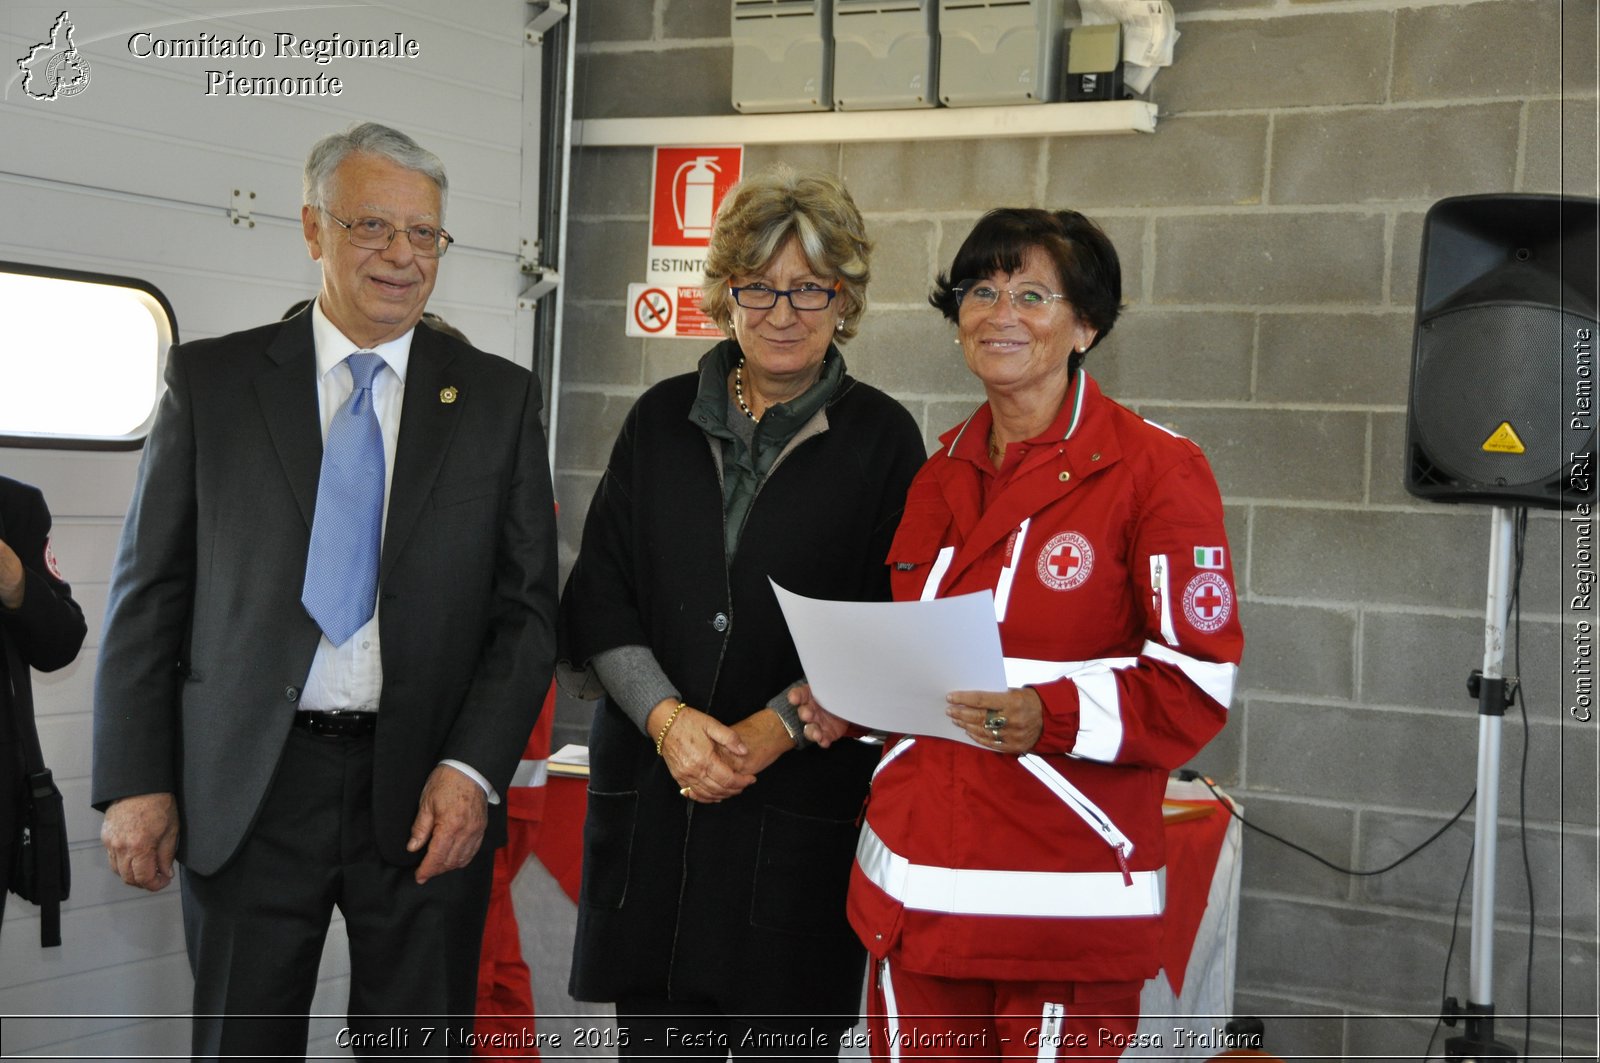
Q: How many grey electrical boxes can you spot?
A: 3